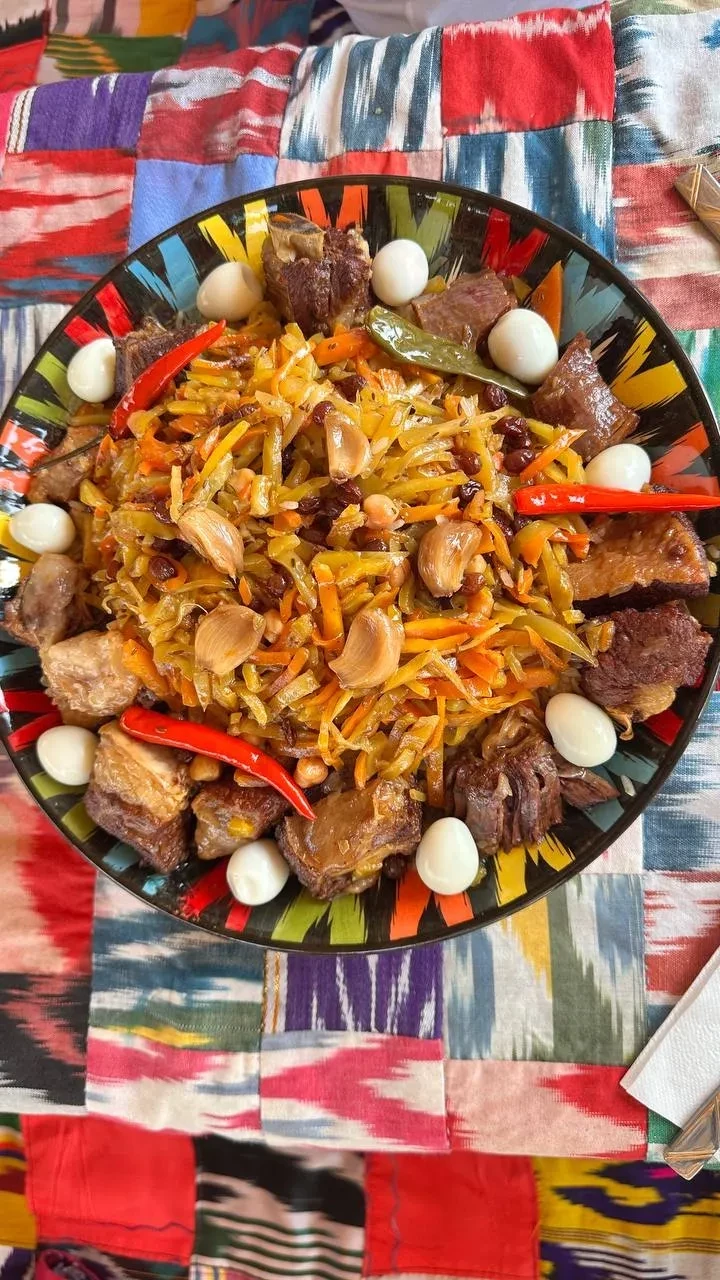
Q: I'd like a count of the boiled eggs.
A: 10